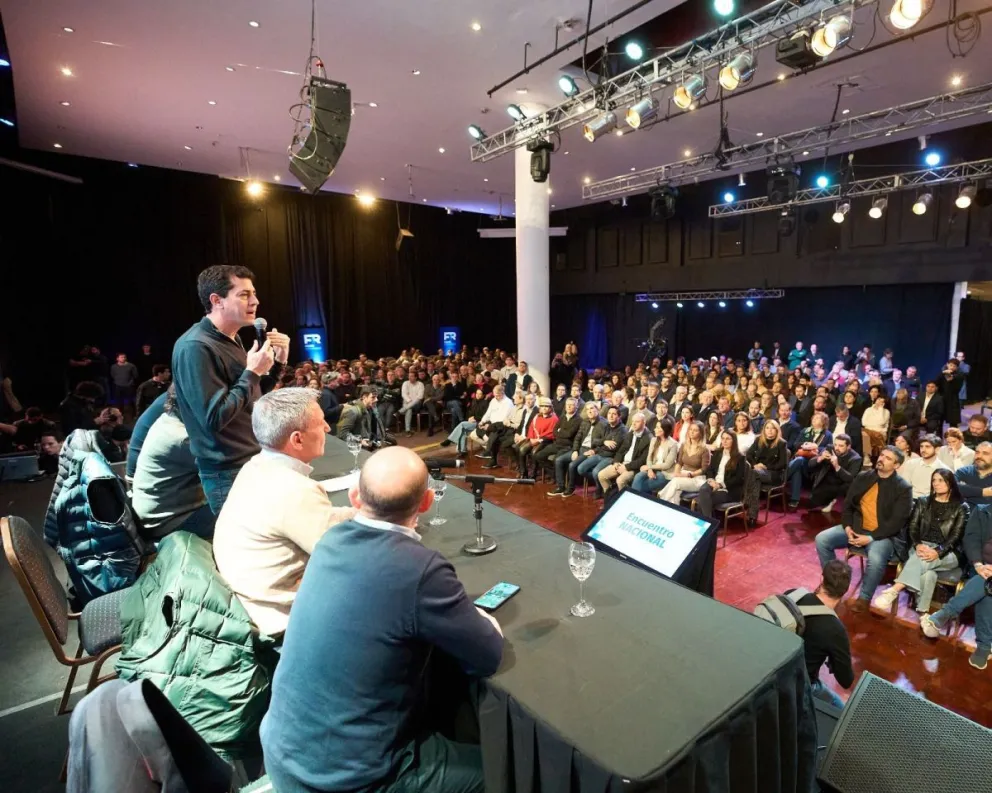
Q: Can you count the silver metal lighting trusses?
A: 4